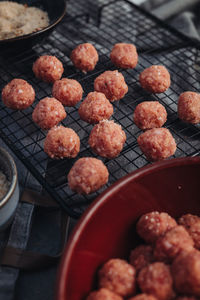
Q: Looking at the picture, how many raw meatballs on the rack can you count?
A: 15